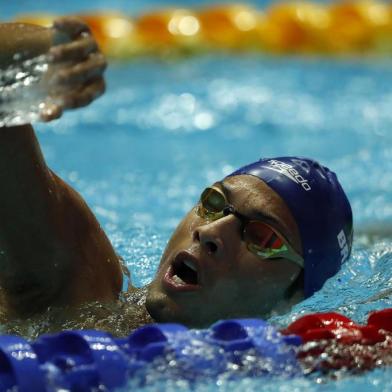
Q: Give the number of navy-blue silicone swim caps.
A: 1